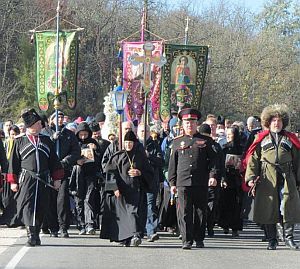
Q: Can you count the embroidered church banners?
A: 3